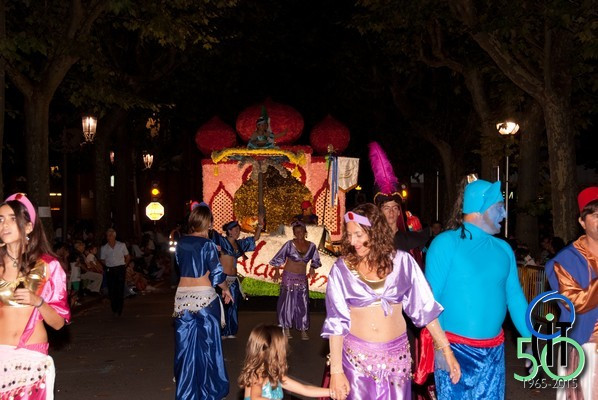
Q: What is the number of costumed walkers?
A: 9